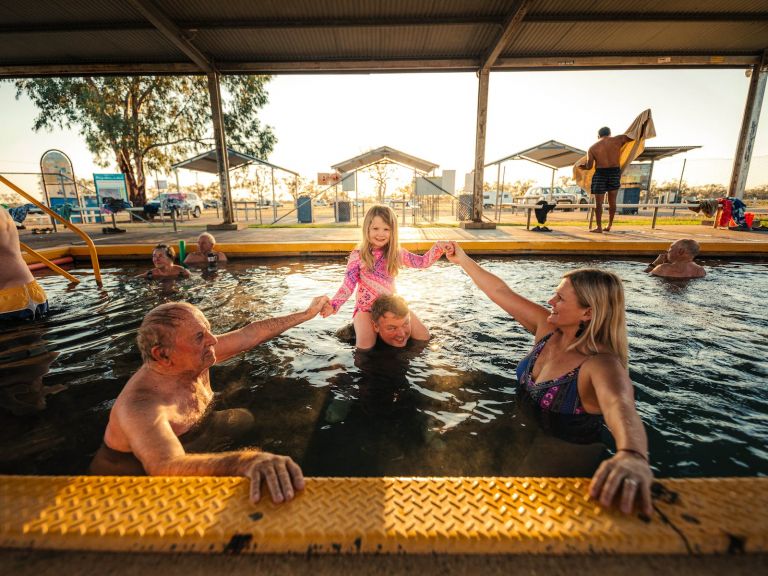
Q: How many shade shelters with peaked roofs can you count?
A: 3